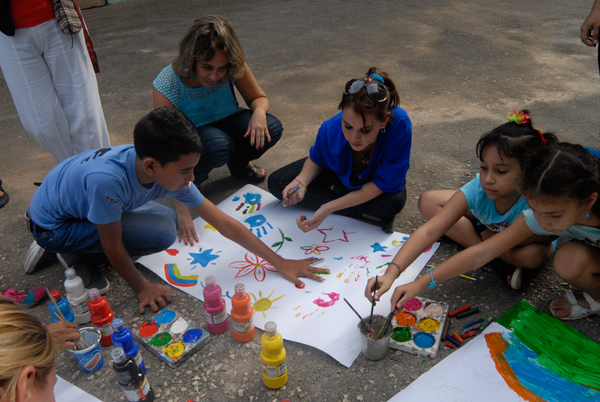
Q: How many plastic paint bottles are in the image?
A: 8